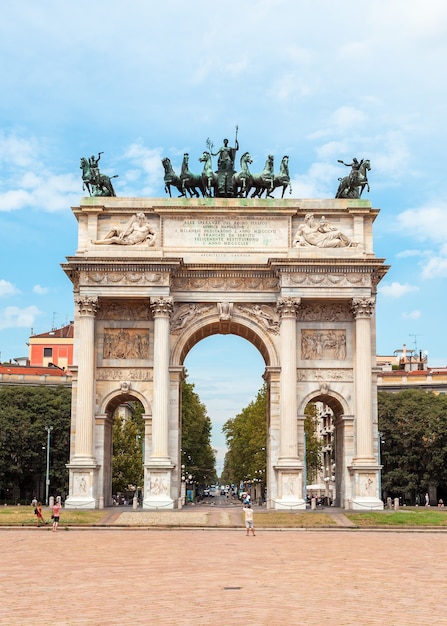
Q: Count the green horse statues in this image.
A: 8